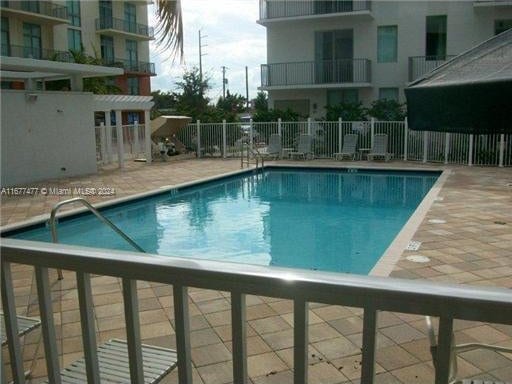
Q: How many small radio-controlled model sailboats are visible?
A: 0